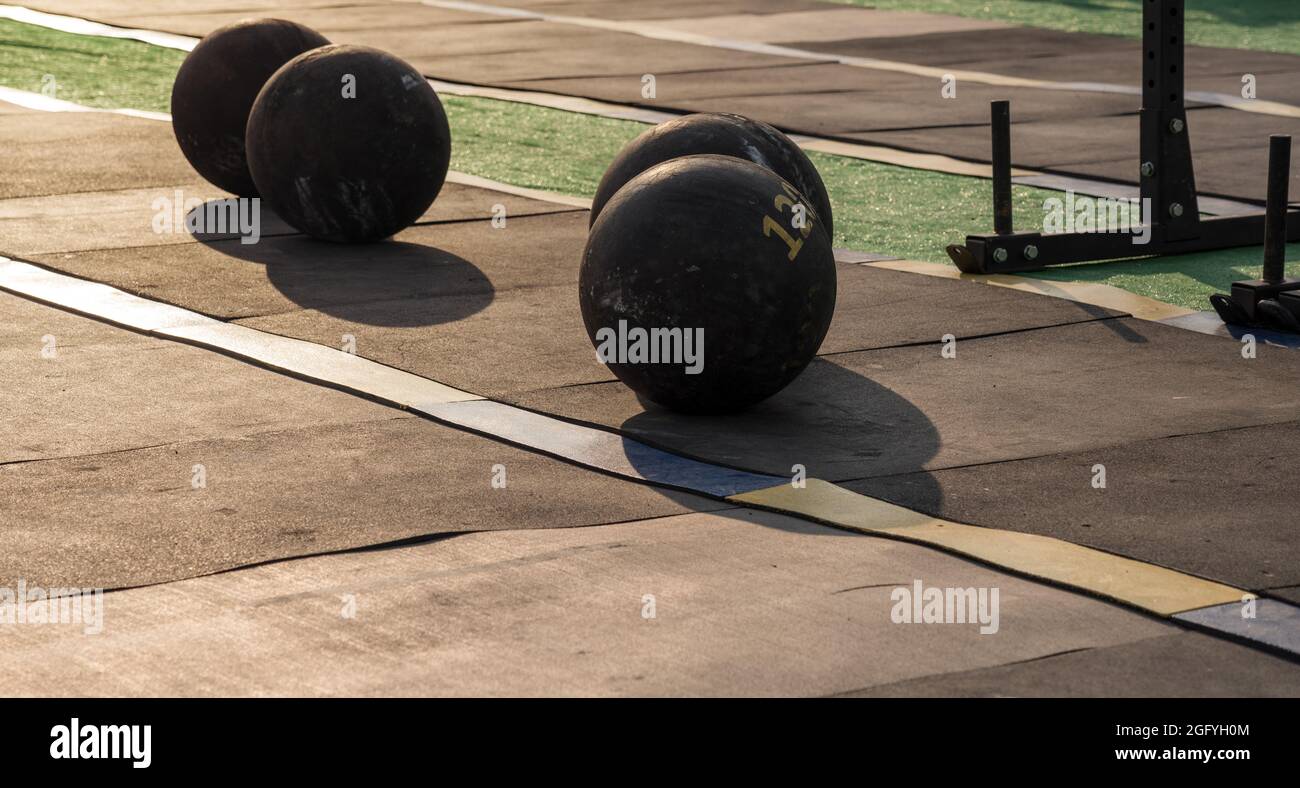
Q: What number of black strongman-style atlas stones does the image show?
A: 4